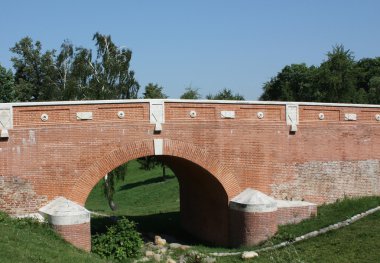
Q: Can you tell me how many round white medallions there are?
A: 6